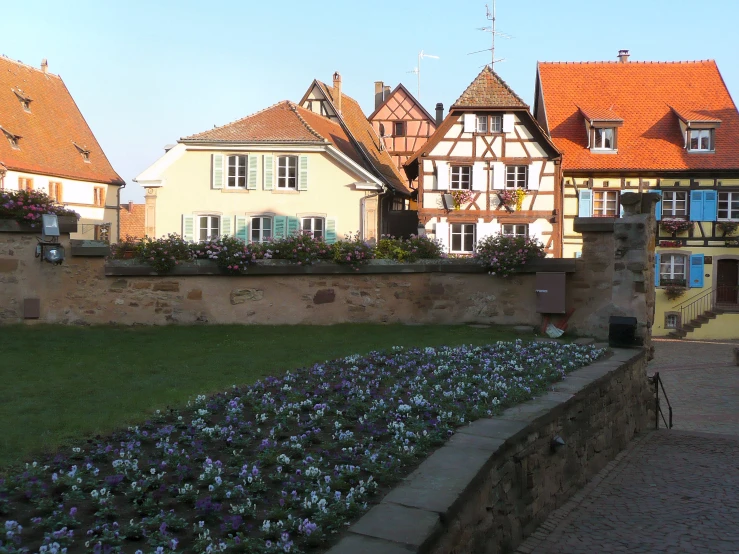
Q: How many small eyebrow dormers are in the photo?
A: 3